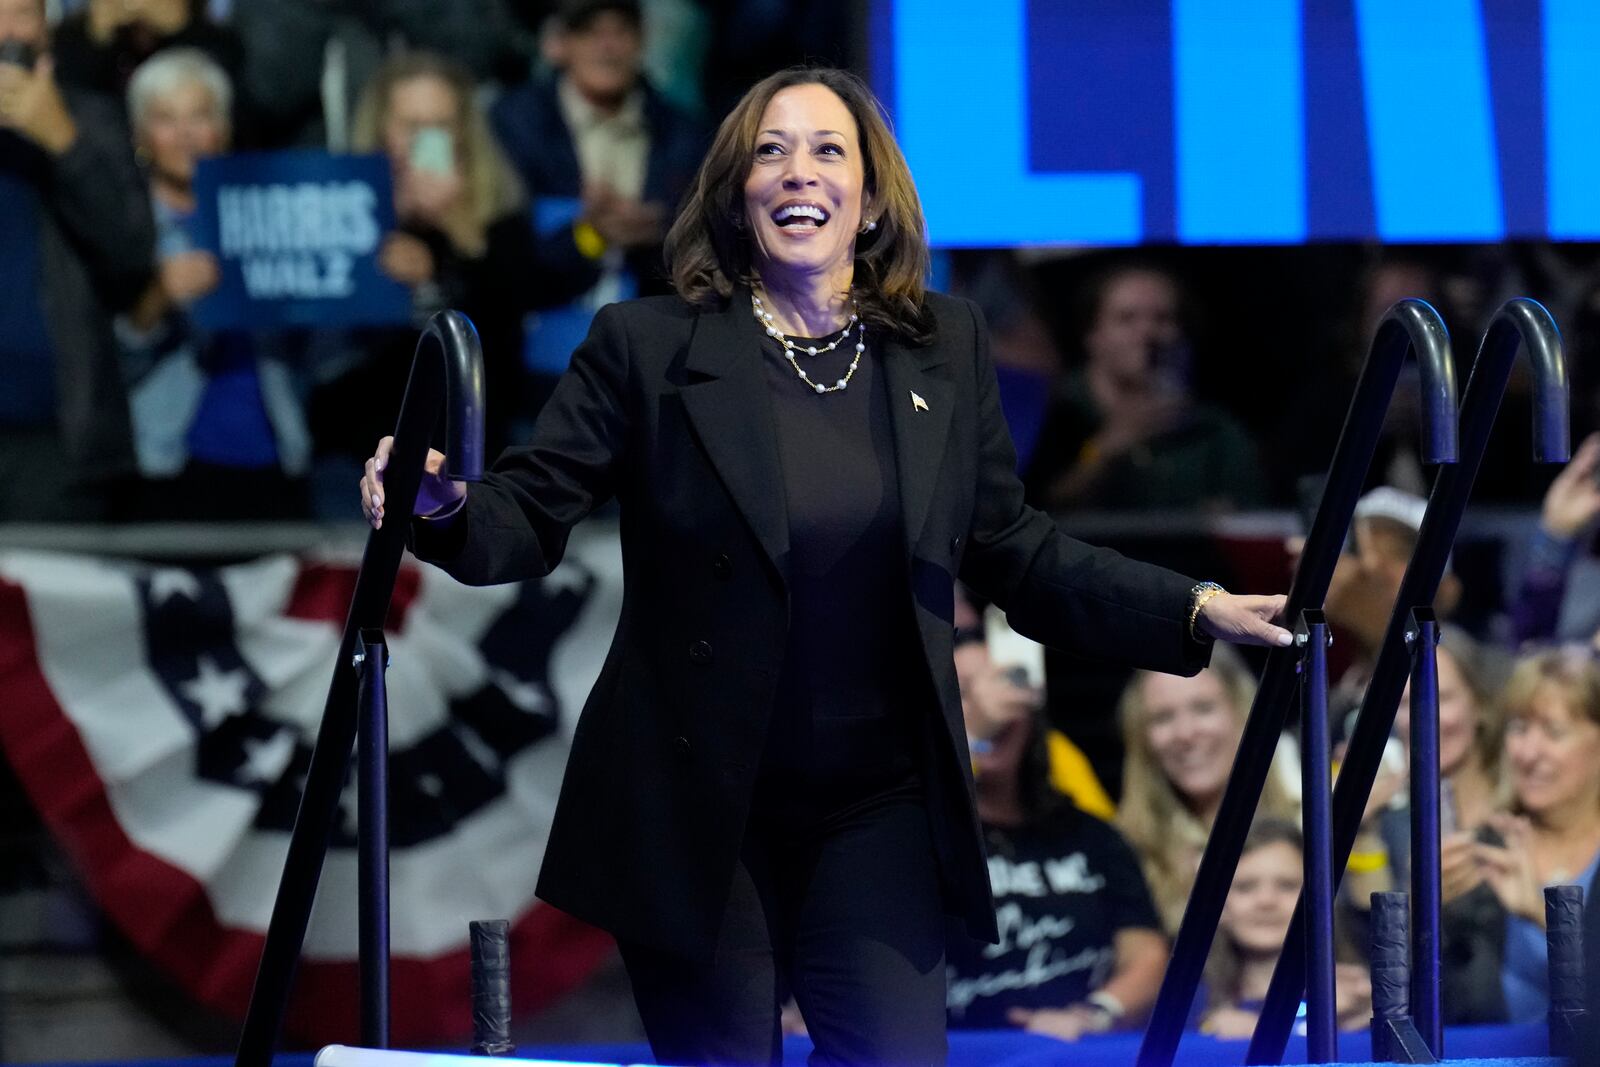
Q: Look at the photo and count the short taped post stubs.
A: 3